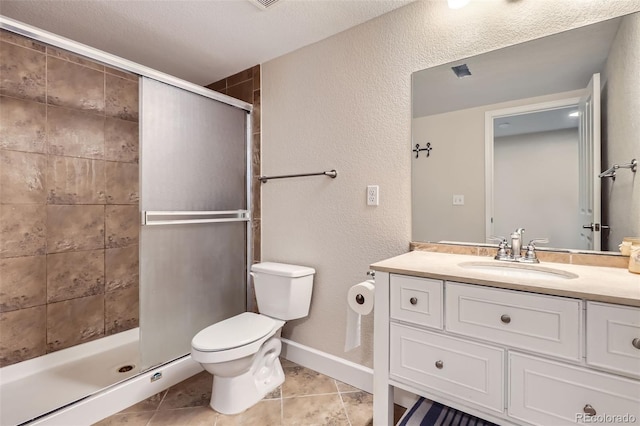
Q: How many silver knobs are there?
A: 5